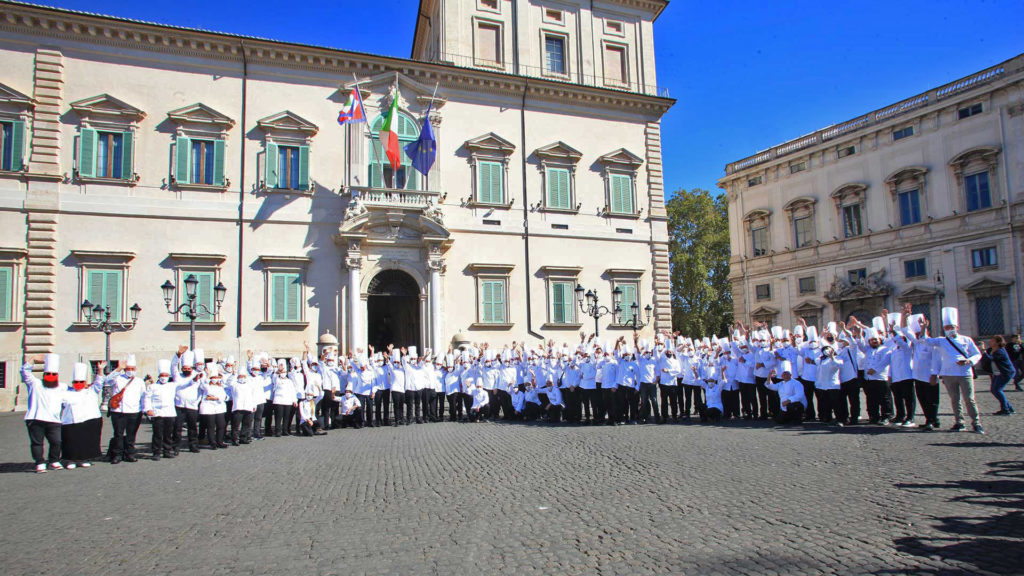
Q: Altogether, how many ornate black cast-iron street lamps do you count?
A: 4